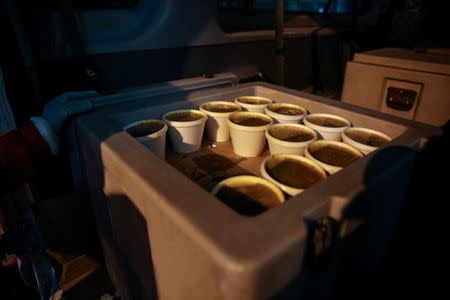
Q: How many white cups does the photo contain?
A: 12